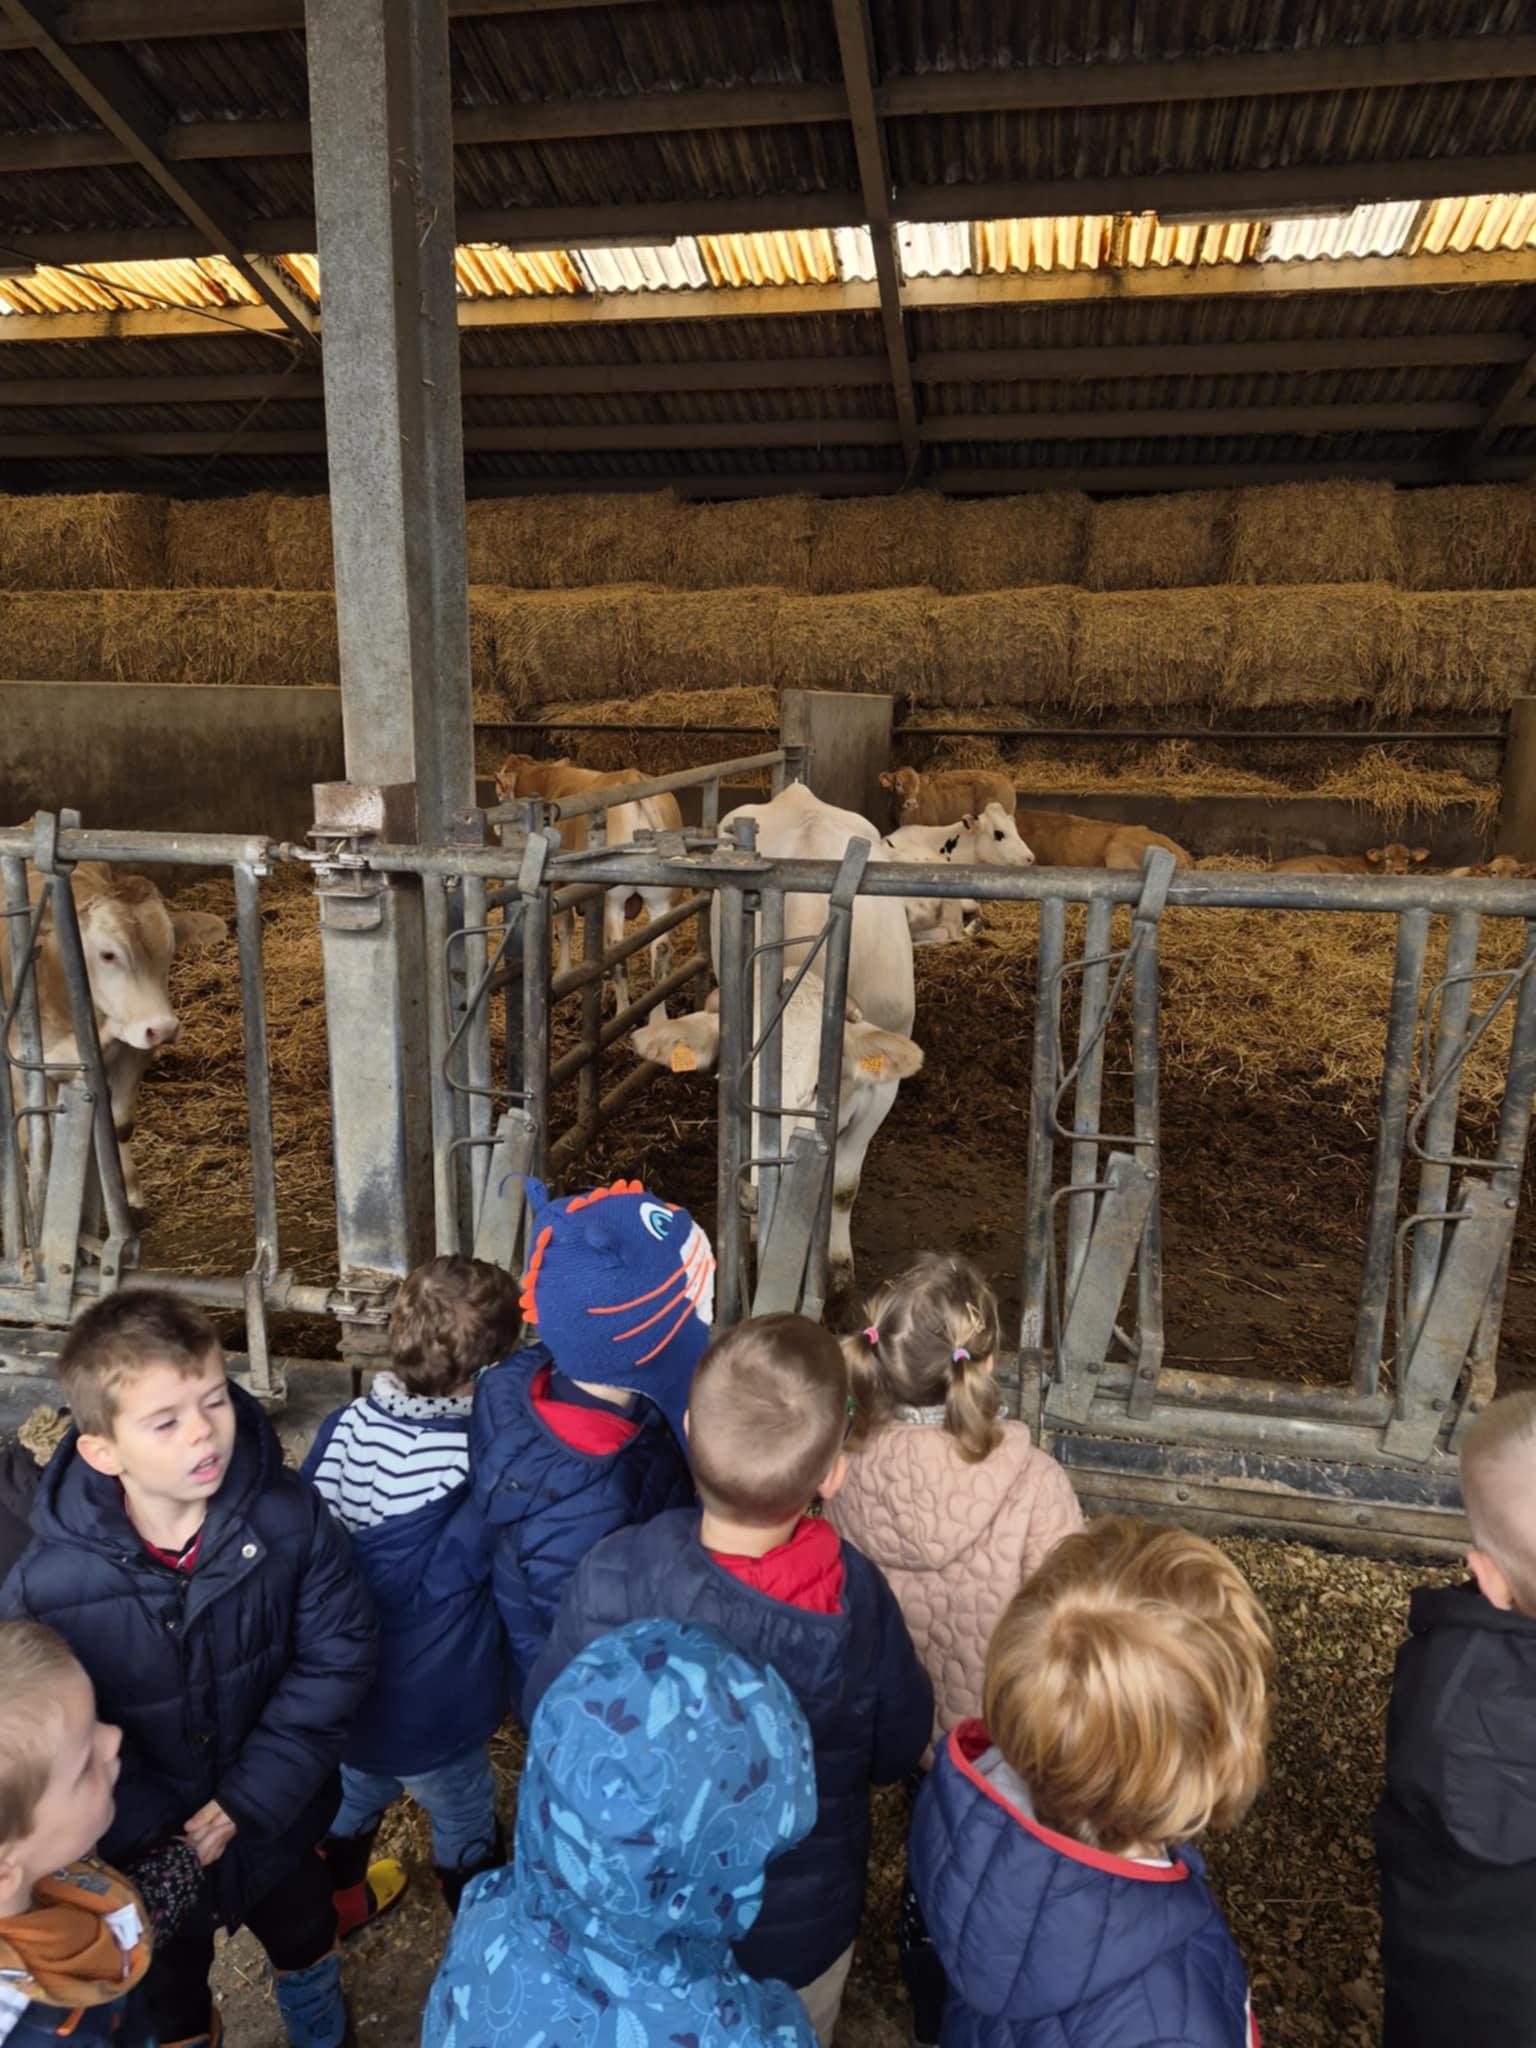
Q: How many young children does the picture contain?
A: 9